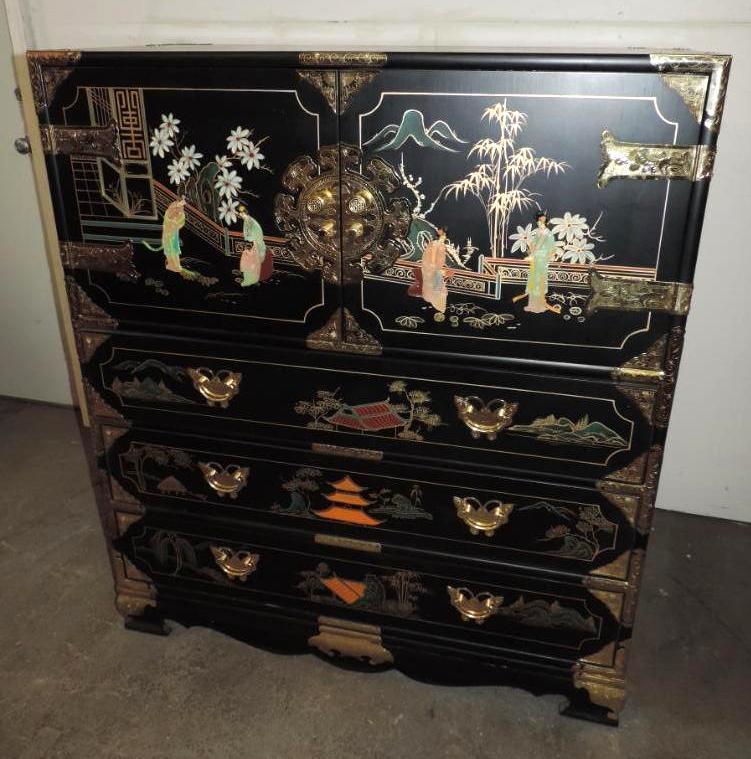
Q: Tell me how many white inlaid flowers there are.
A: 13